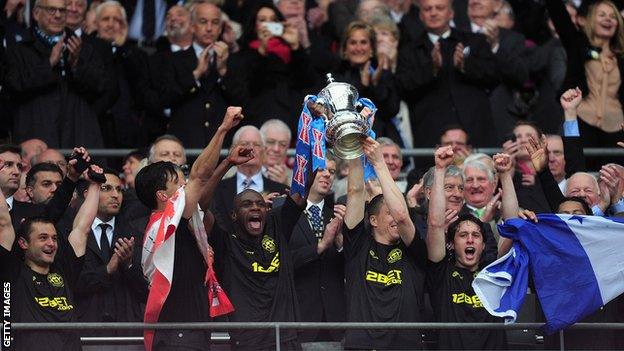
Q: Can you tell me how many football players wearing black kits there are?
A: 5